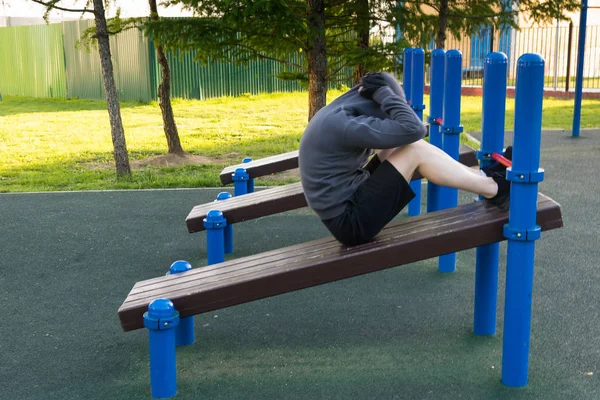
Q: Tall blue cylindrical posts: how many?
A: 6